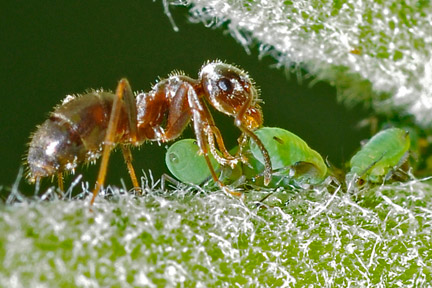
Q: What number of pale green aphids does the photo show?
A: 3